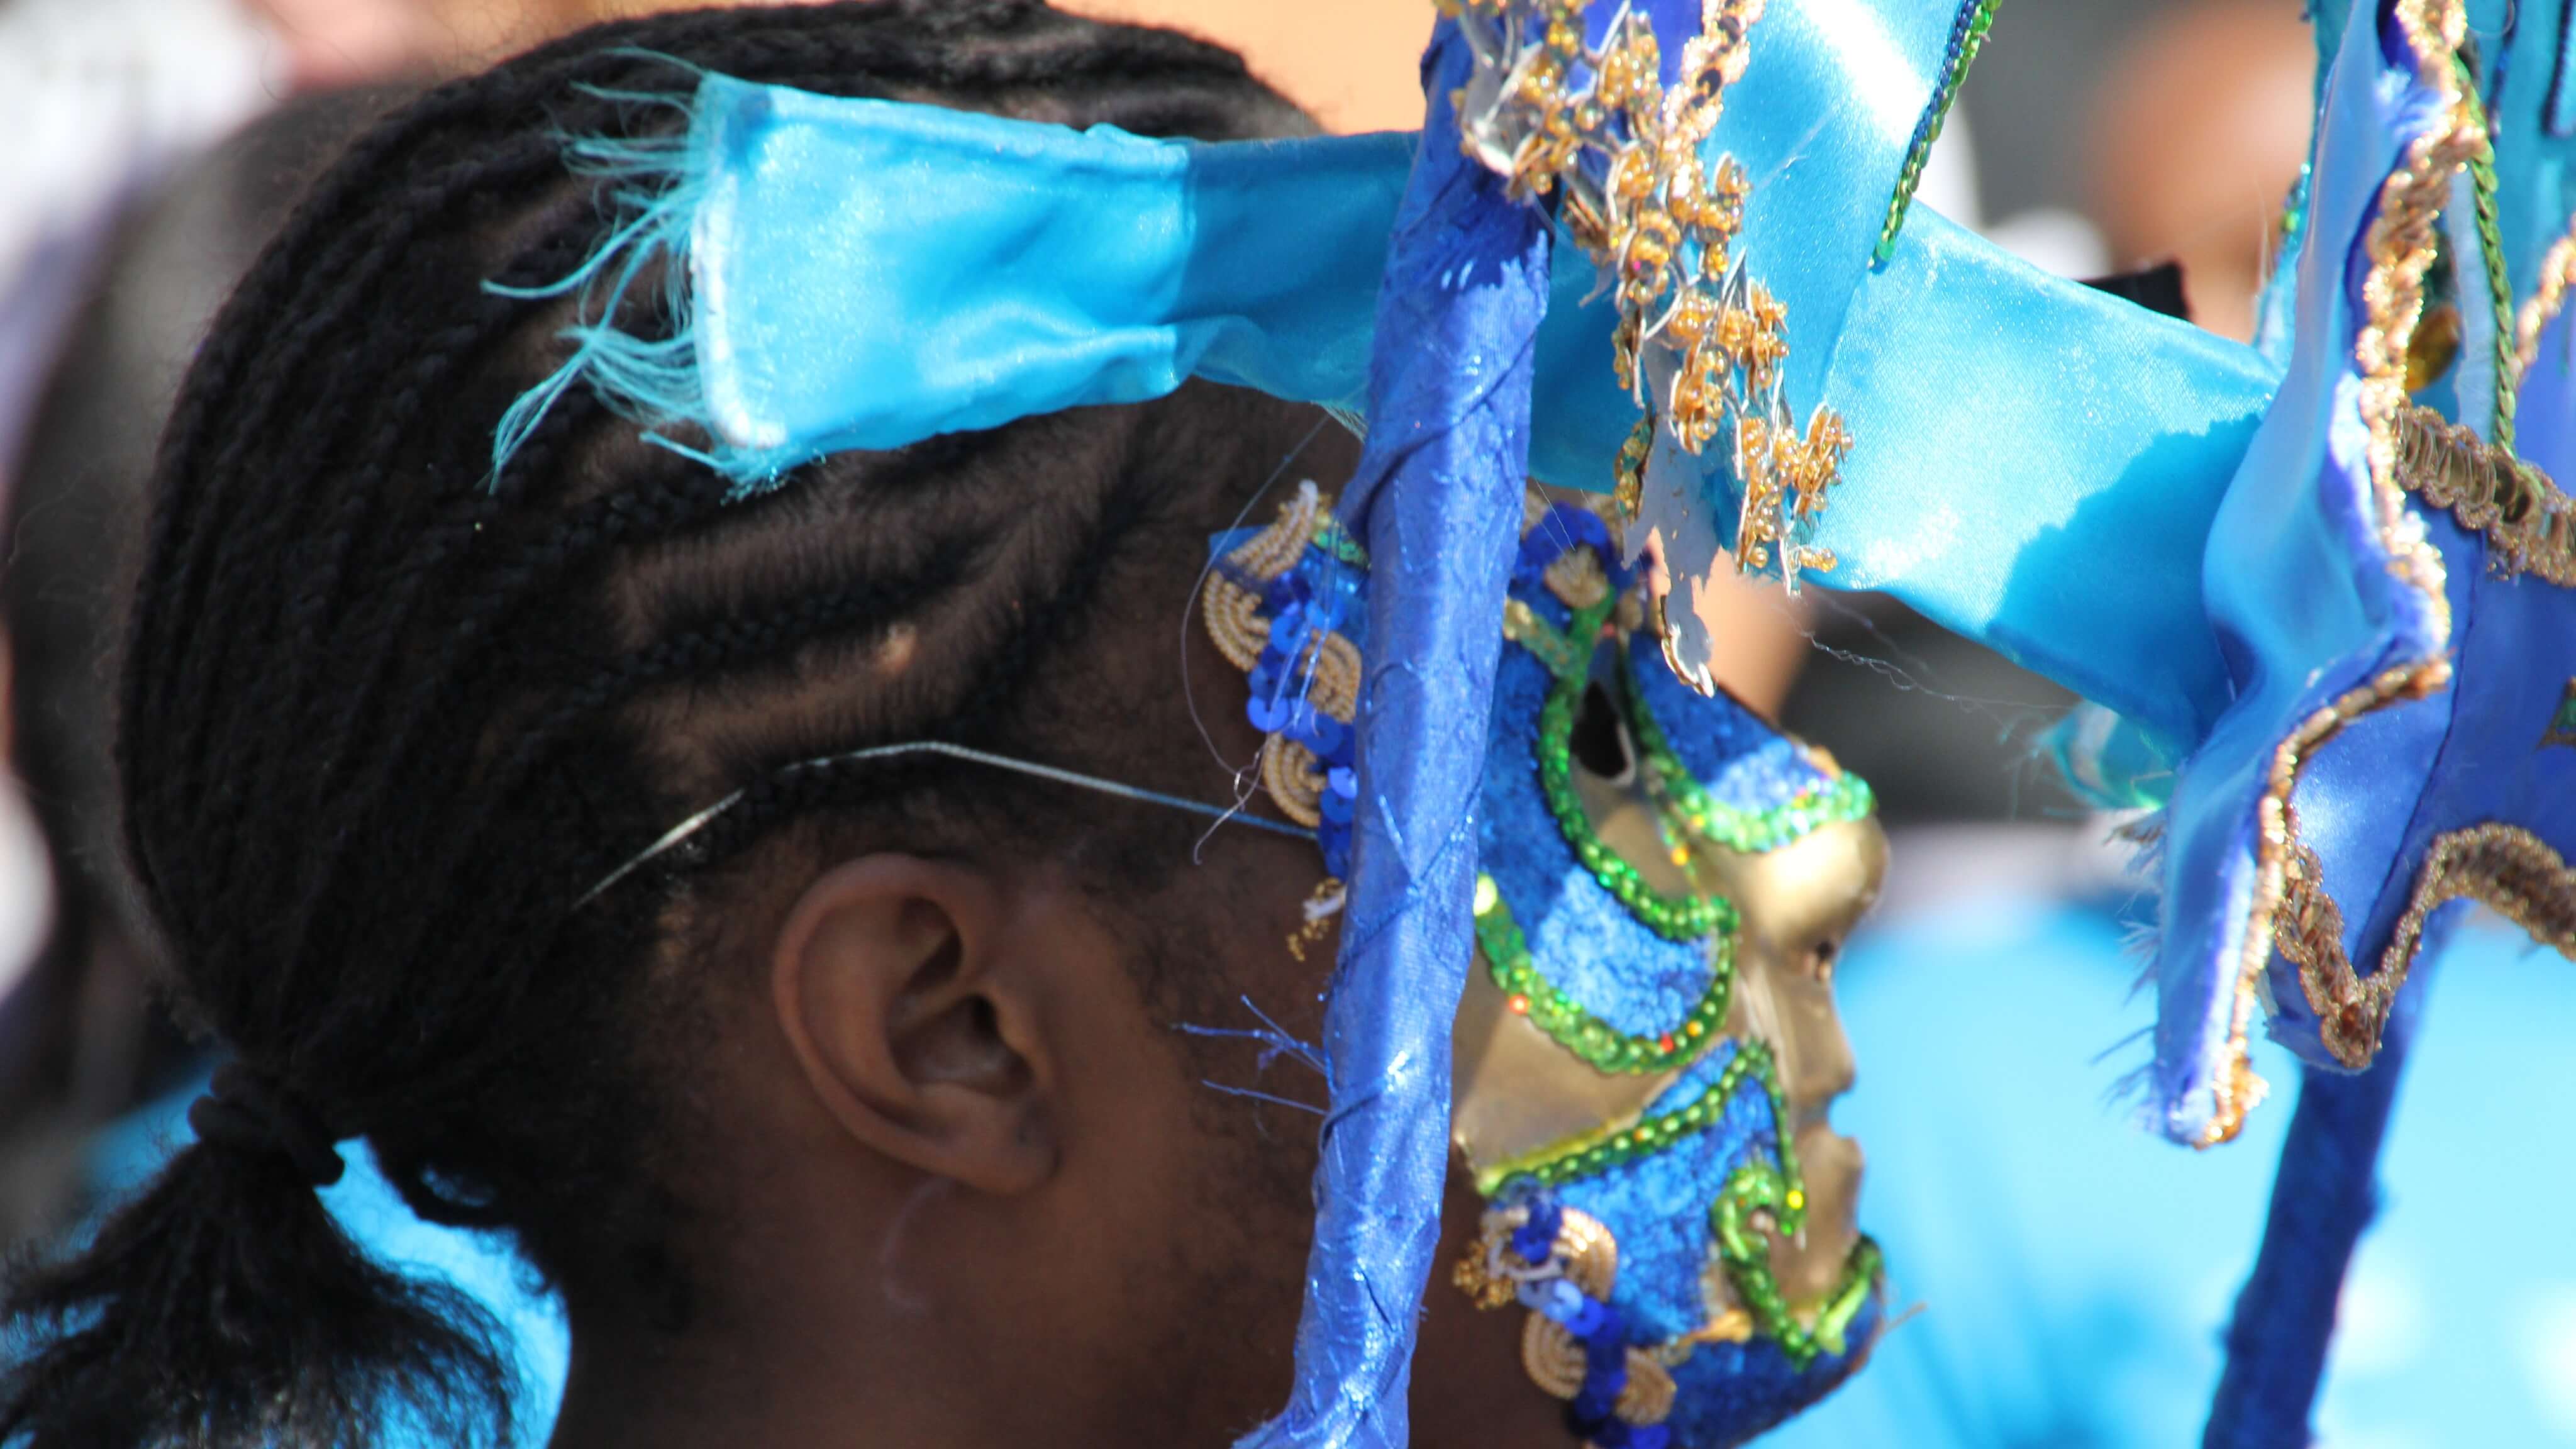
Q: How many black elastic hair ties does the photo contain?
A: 1